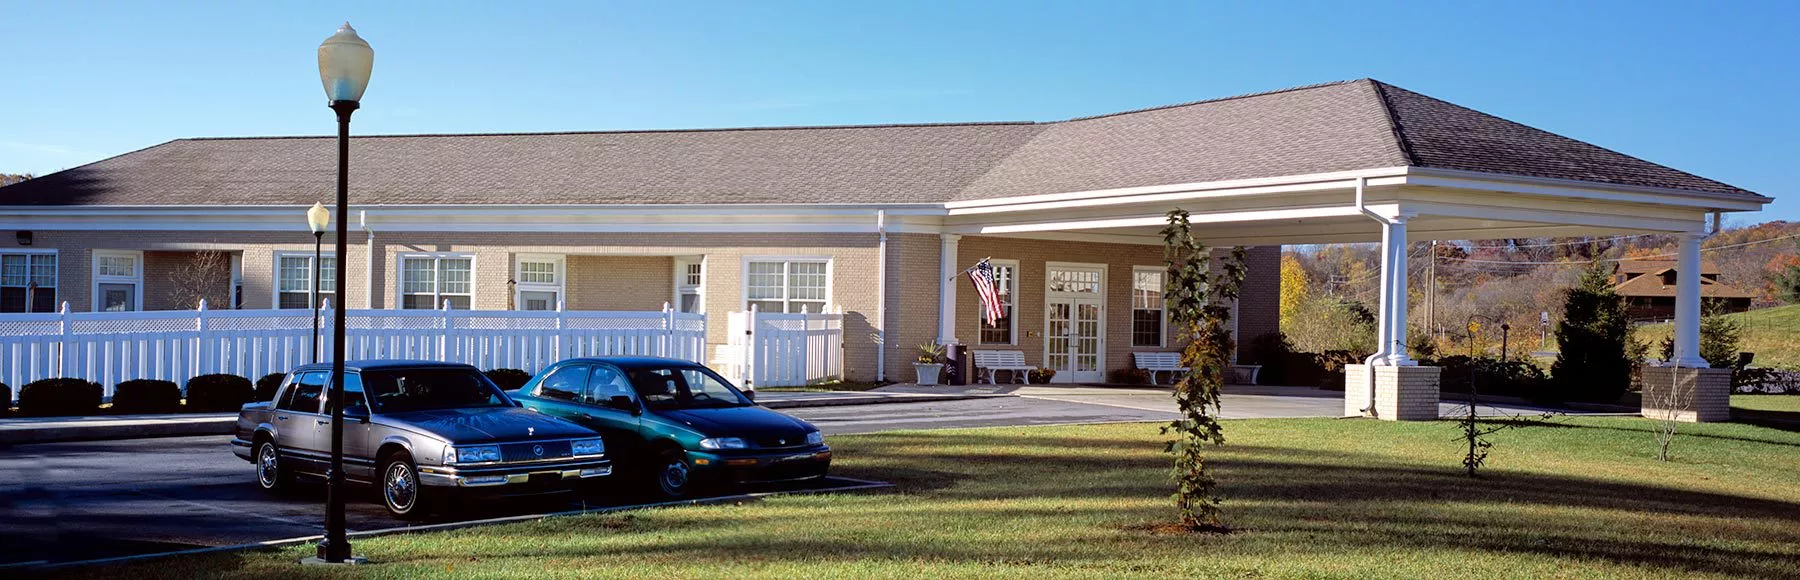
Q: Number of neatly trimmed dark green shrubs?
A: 6